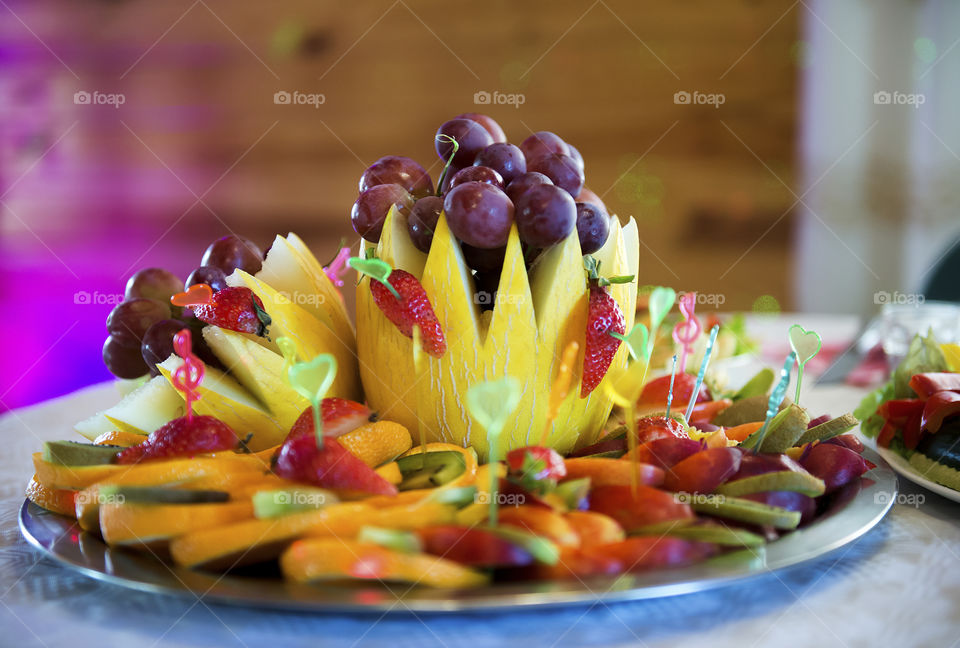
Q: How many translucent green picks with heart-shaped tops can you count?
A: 6